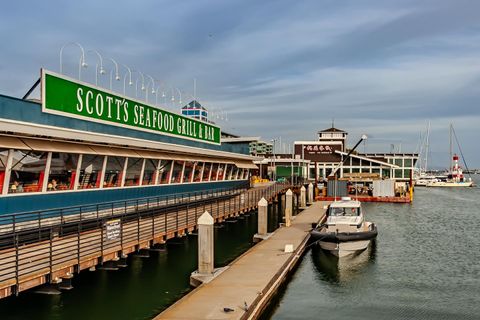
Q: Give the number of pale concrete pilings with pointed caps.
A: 5